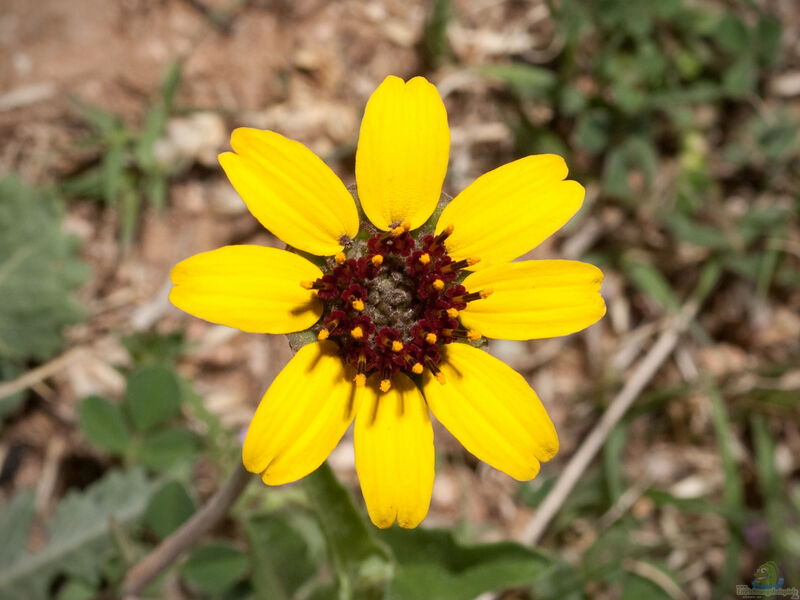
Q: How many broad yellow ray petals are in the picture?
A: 8